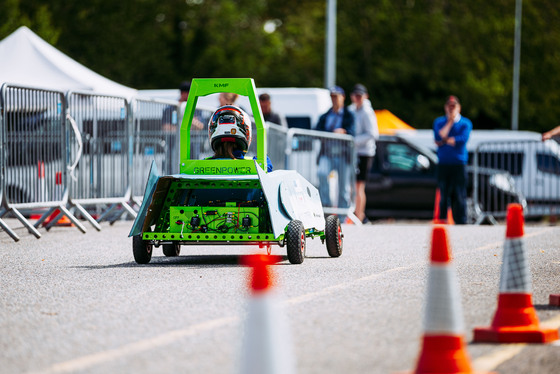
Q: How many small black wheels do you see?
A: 4